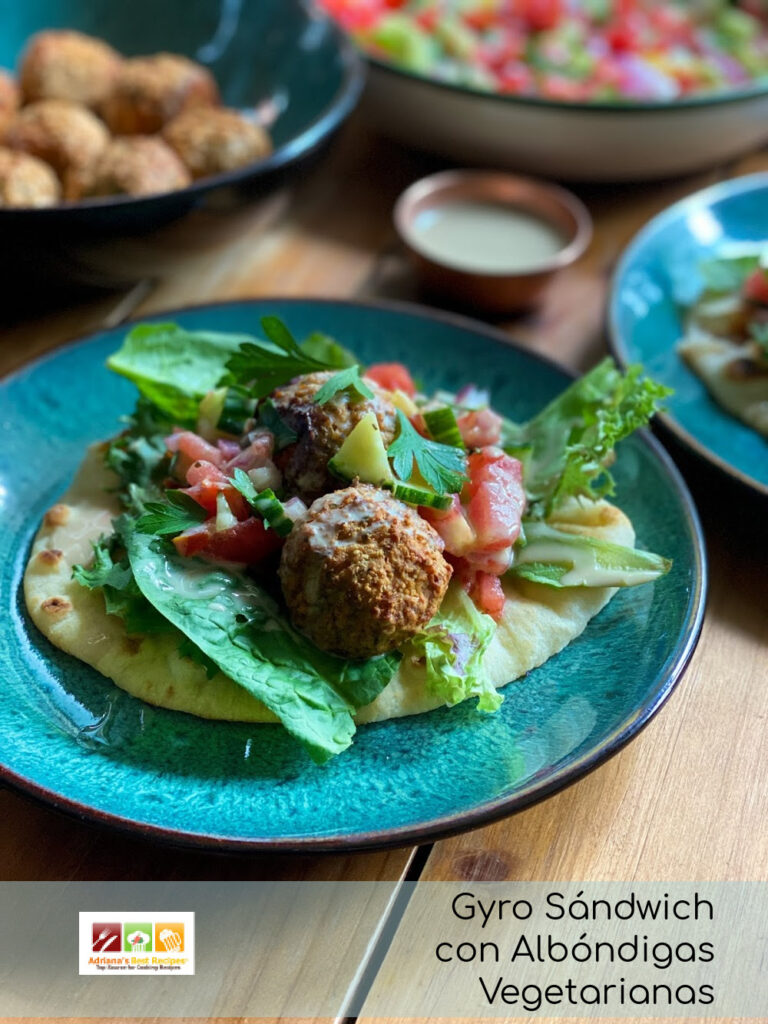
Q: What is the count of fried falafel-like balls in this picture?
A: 9